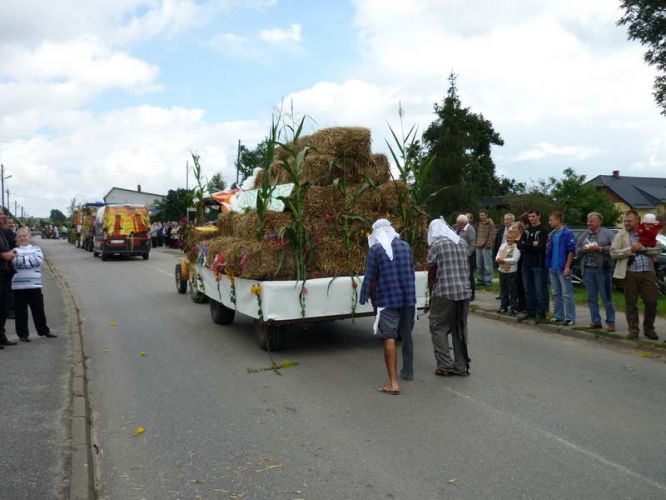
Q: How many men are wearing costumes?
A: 2